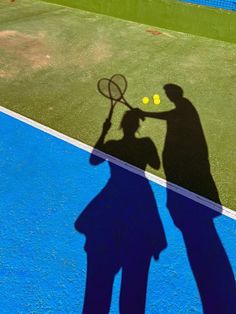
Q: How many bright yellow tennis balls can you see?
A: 3